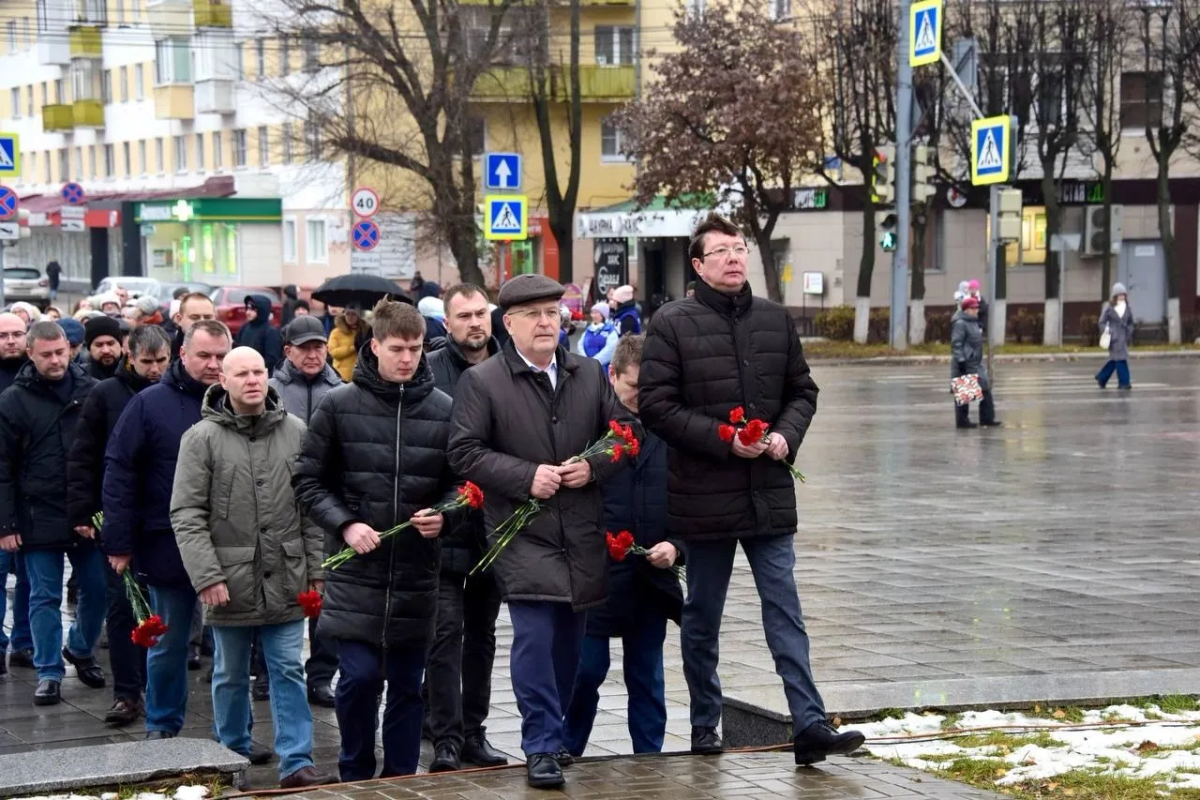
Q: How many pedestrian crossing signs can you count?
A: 4